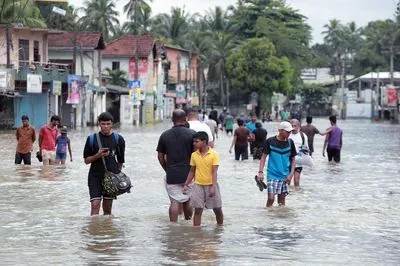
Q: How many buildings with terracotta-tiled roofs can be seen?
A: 2